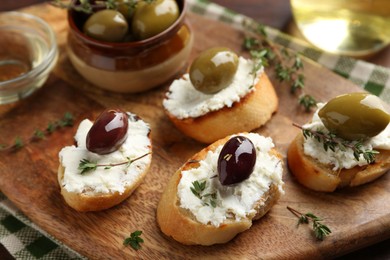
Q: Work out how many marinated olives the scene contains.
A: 7